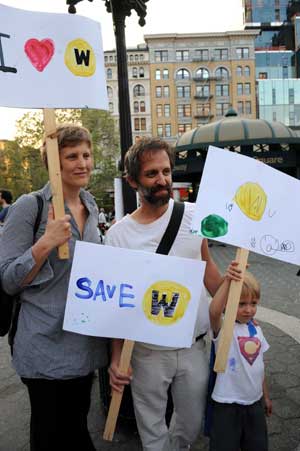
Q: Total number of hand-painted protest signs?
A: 3